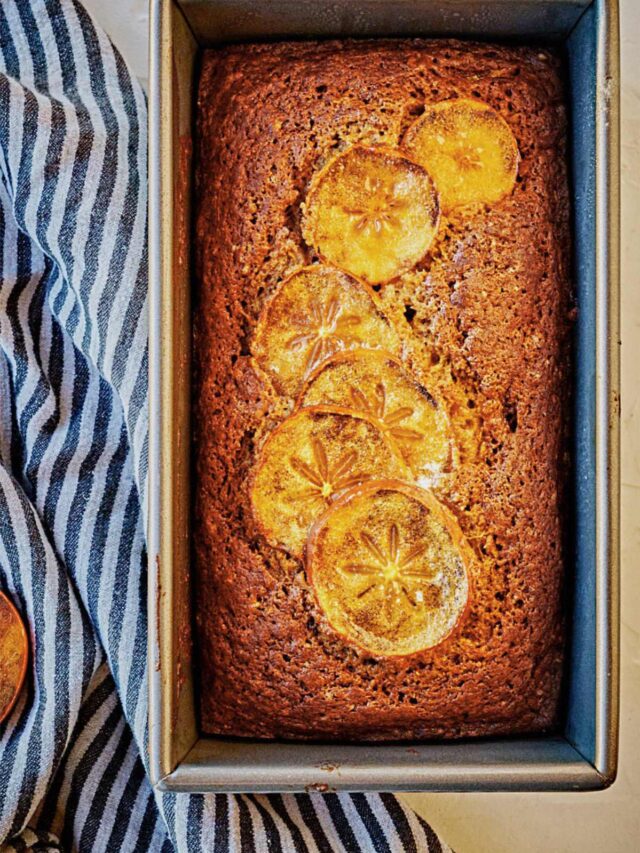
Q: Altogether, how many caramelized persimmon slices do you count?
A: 6